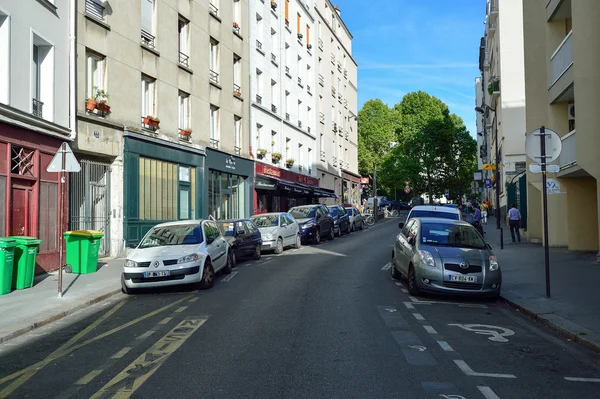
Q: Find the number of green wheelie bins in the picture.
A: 3